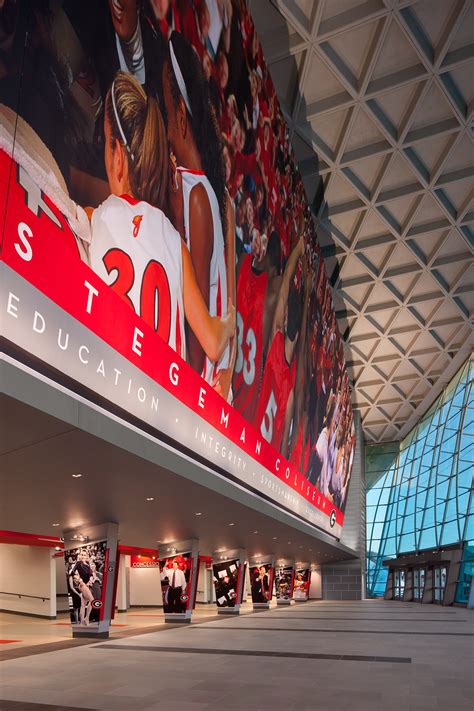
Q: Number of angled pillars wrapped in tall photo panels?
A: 6